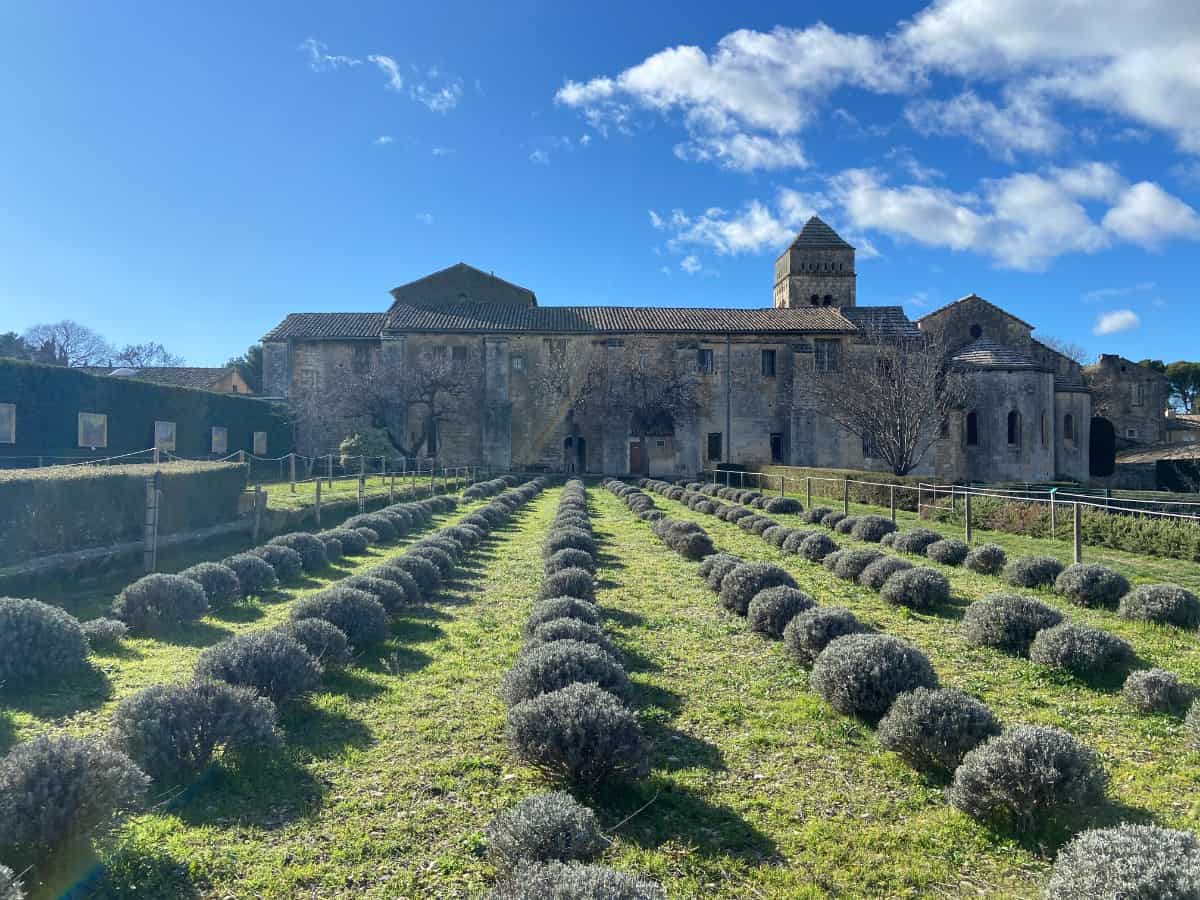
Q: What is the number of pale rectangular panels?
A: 5